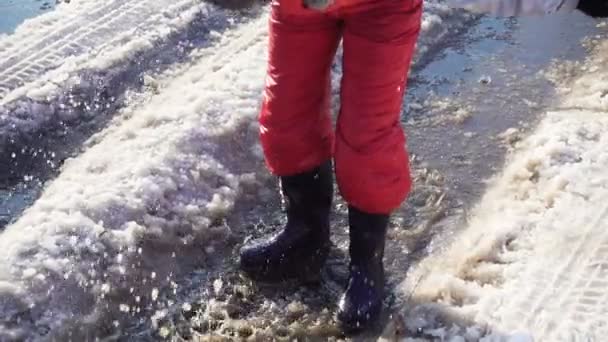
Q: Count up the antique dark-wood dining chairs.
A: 0